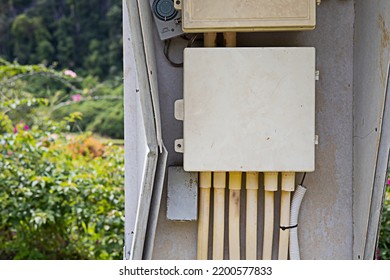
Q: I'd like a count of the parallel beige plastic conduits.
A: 6